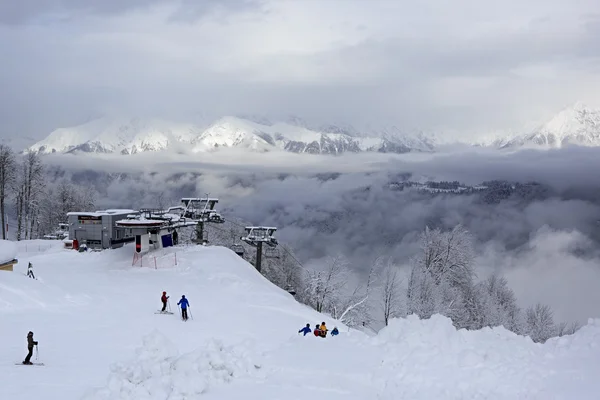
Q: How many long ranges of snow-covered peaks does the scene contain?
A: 1